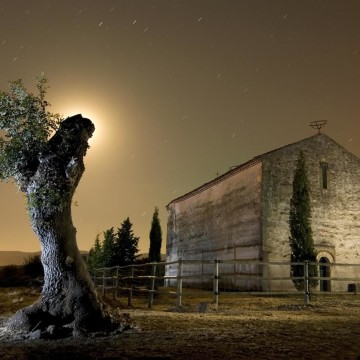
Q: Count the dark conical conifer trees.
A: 5